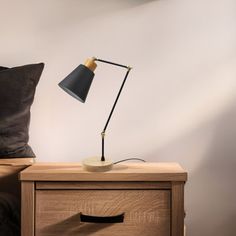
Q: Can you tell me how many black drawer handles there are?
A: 1